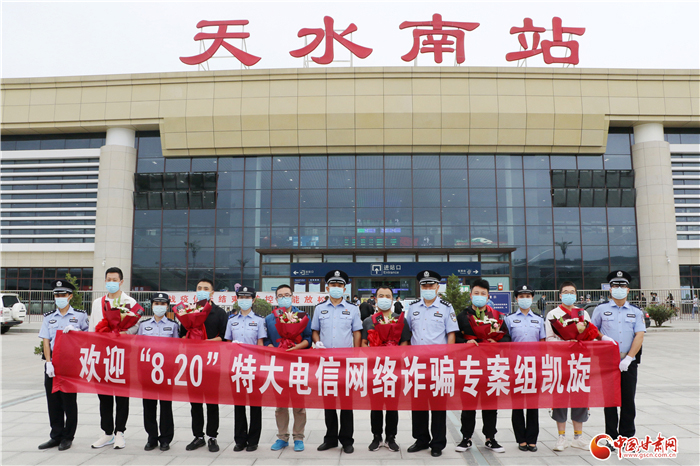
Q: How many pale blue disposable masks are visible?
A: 13